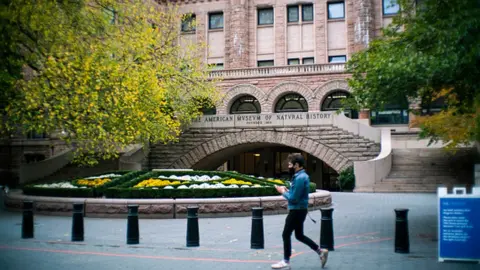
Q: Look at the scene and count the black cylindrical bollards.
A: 7